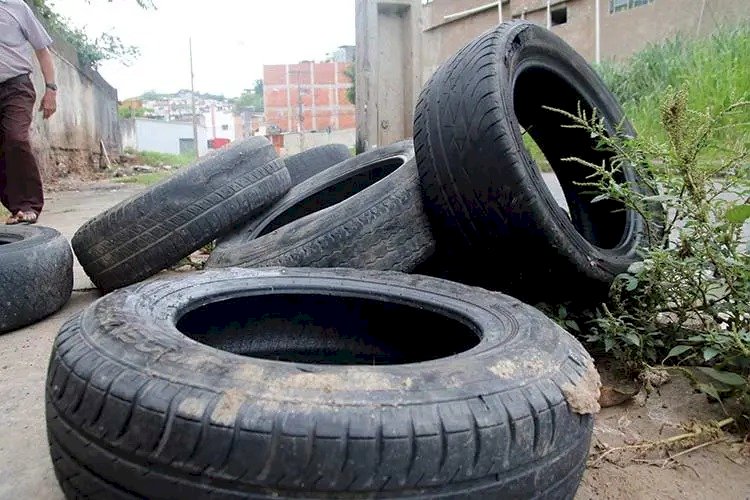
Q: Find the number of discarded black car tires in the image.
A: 6